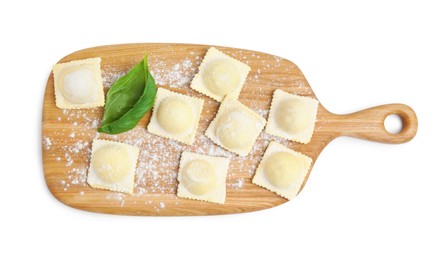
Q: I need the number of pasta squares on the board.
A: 8